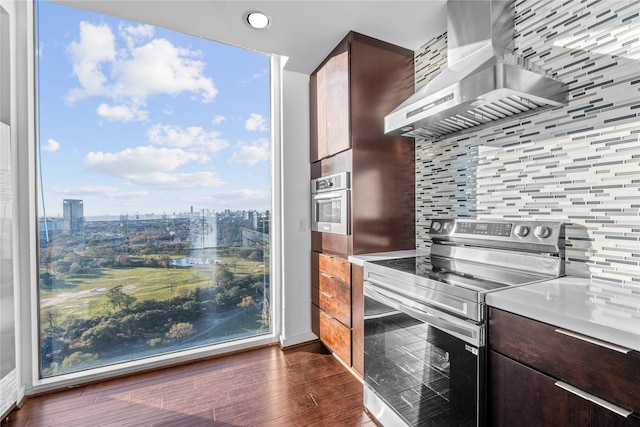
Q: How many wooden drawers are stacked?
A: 4